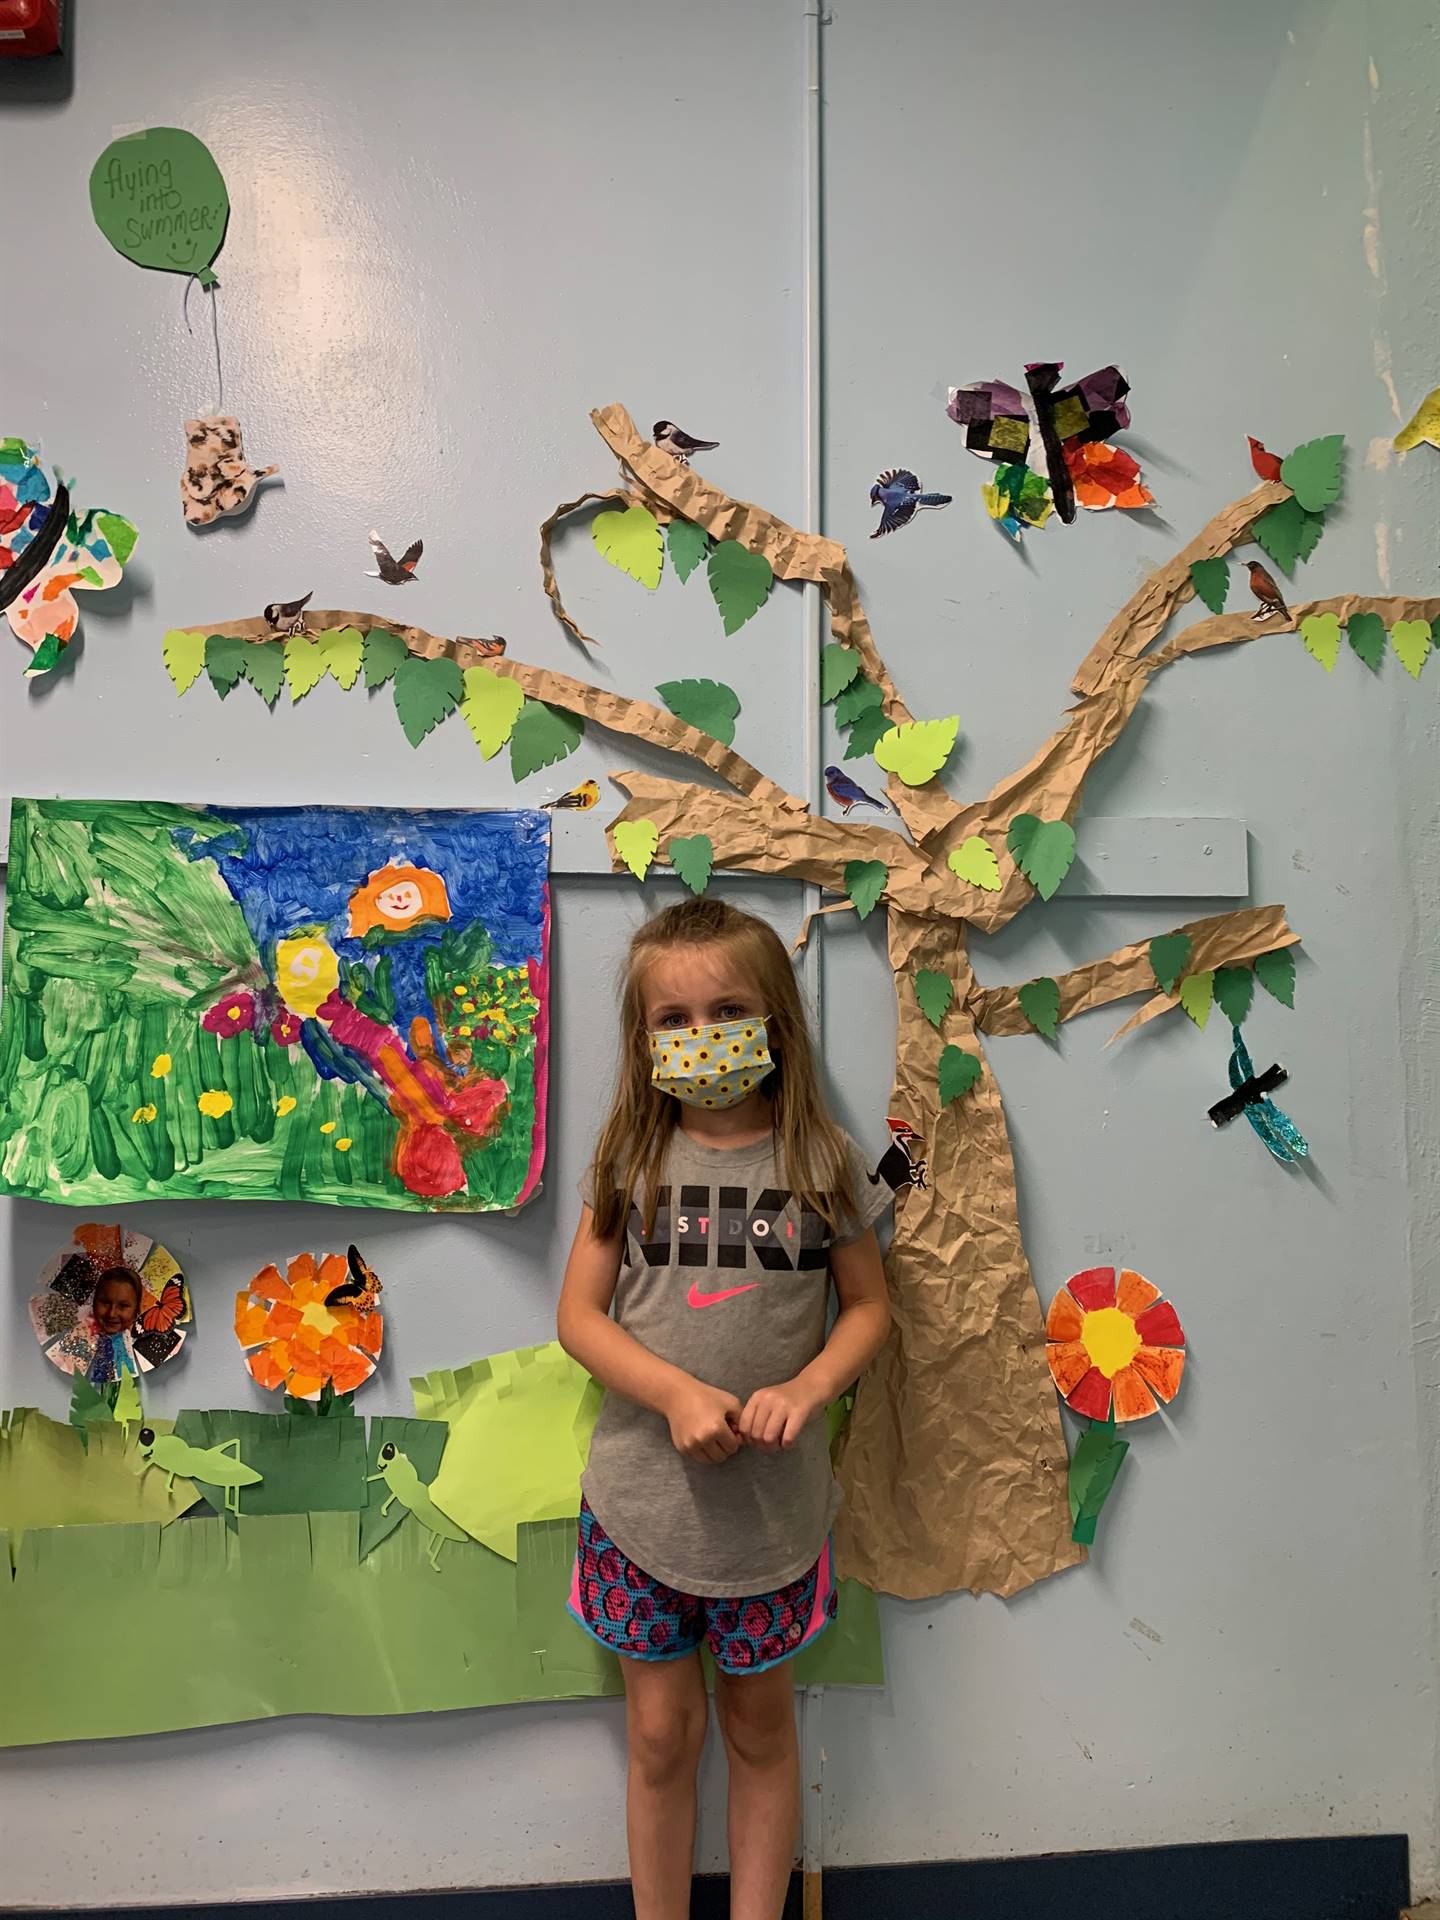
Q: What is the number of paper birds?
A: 10